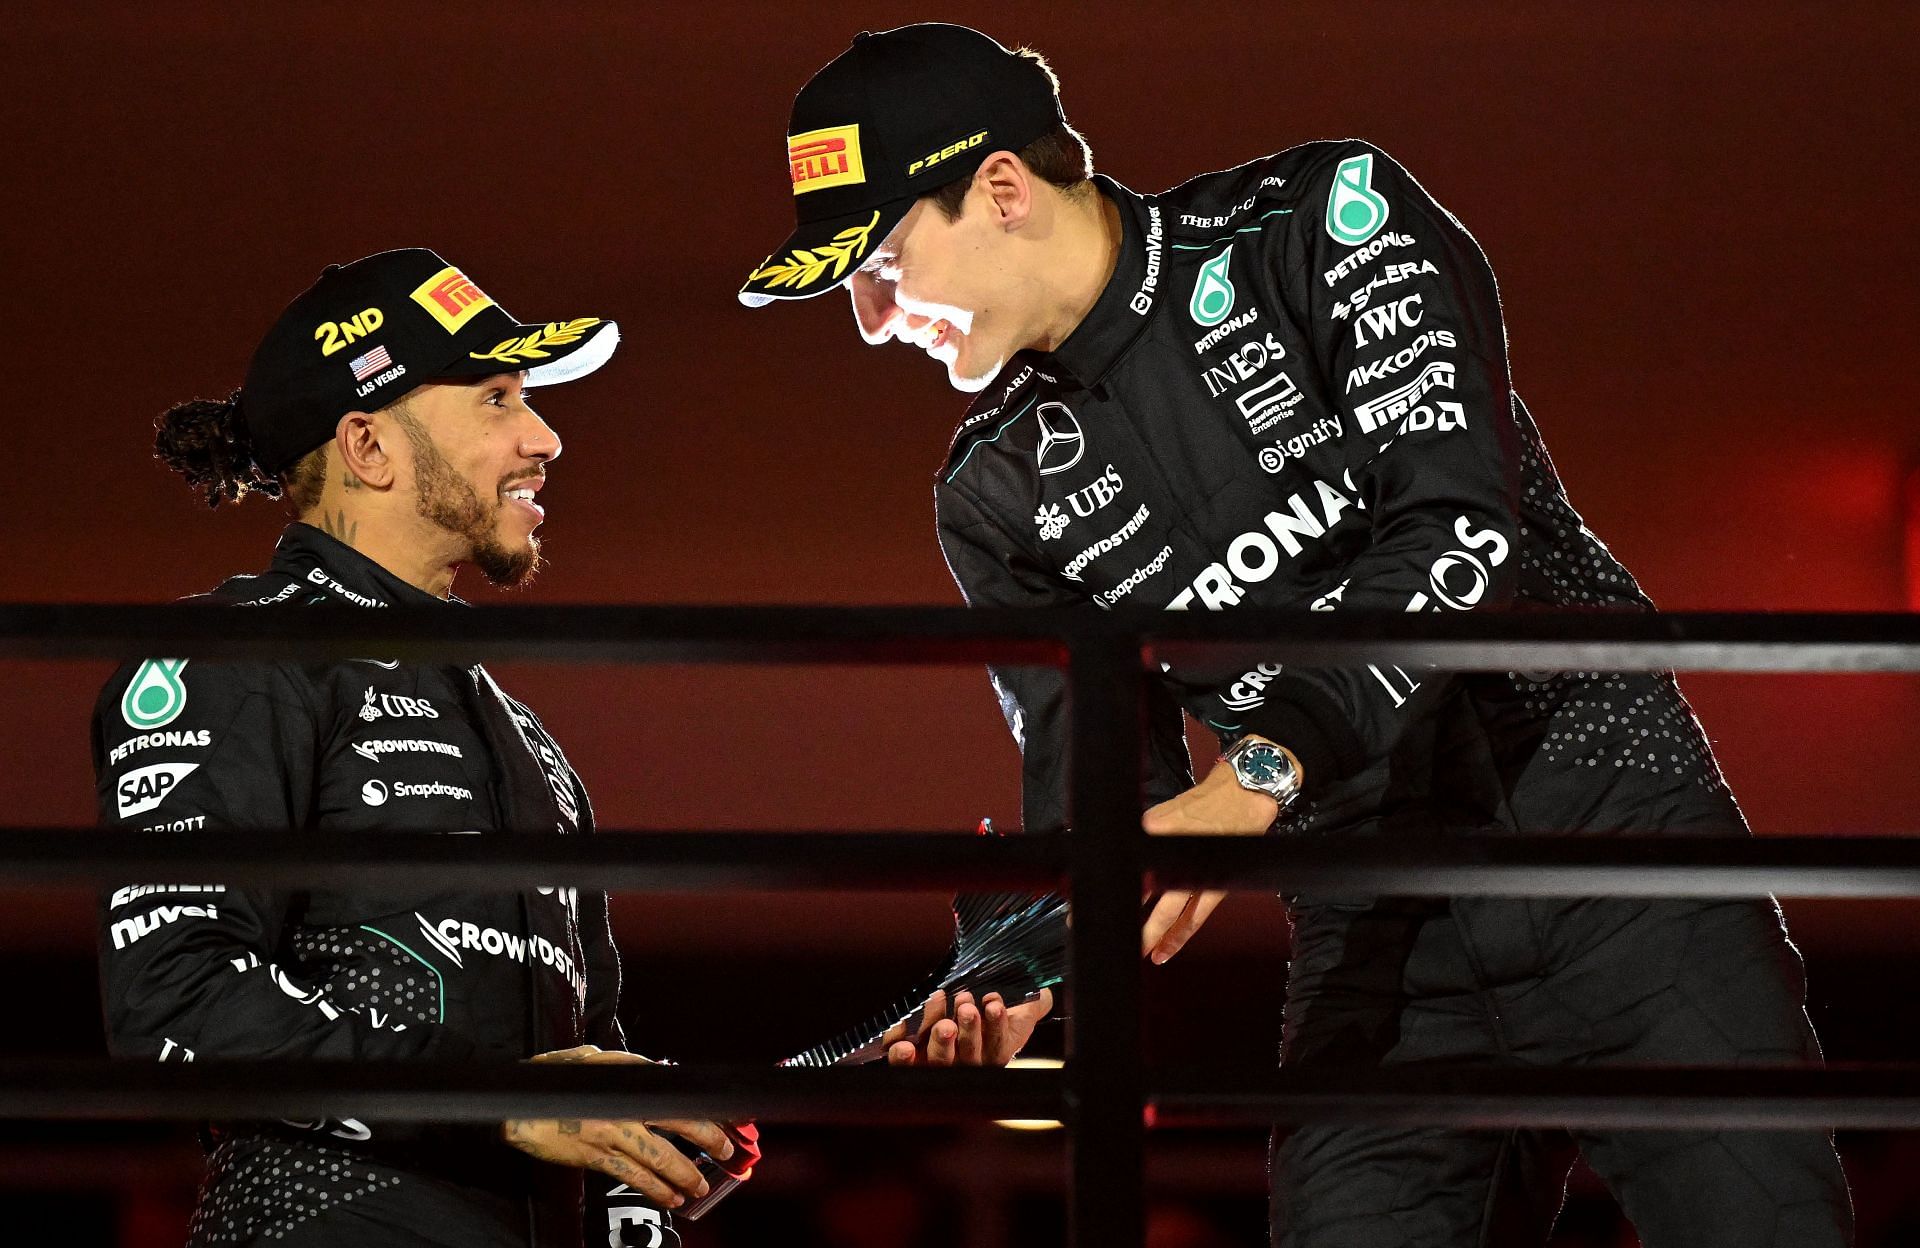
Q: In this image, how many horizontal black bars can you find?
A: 3